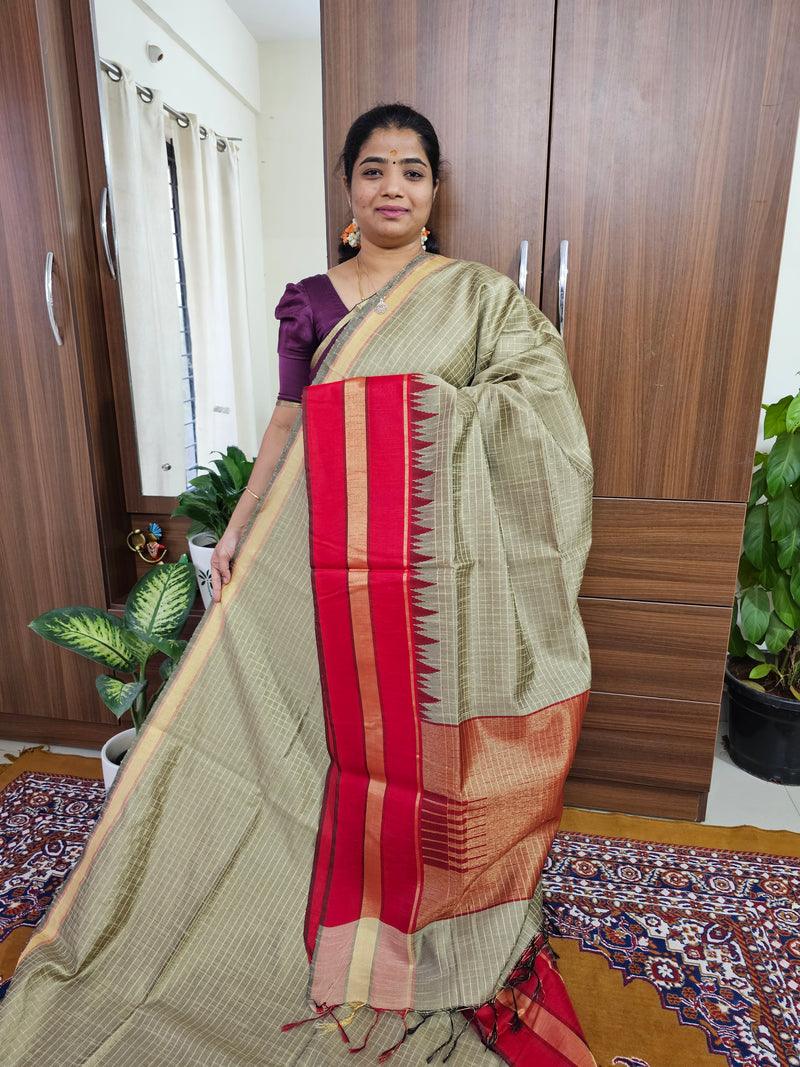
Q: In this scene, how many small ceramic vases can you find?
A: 2